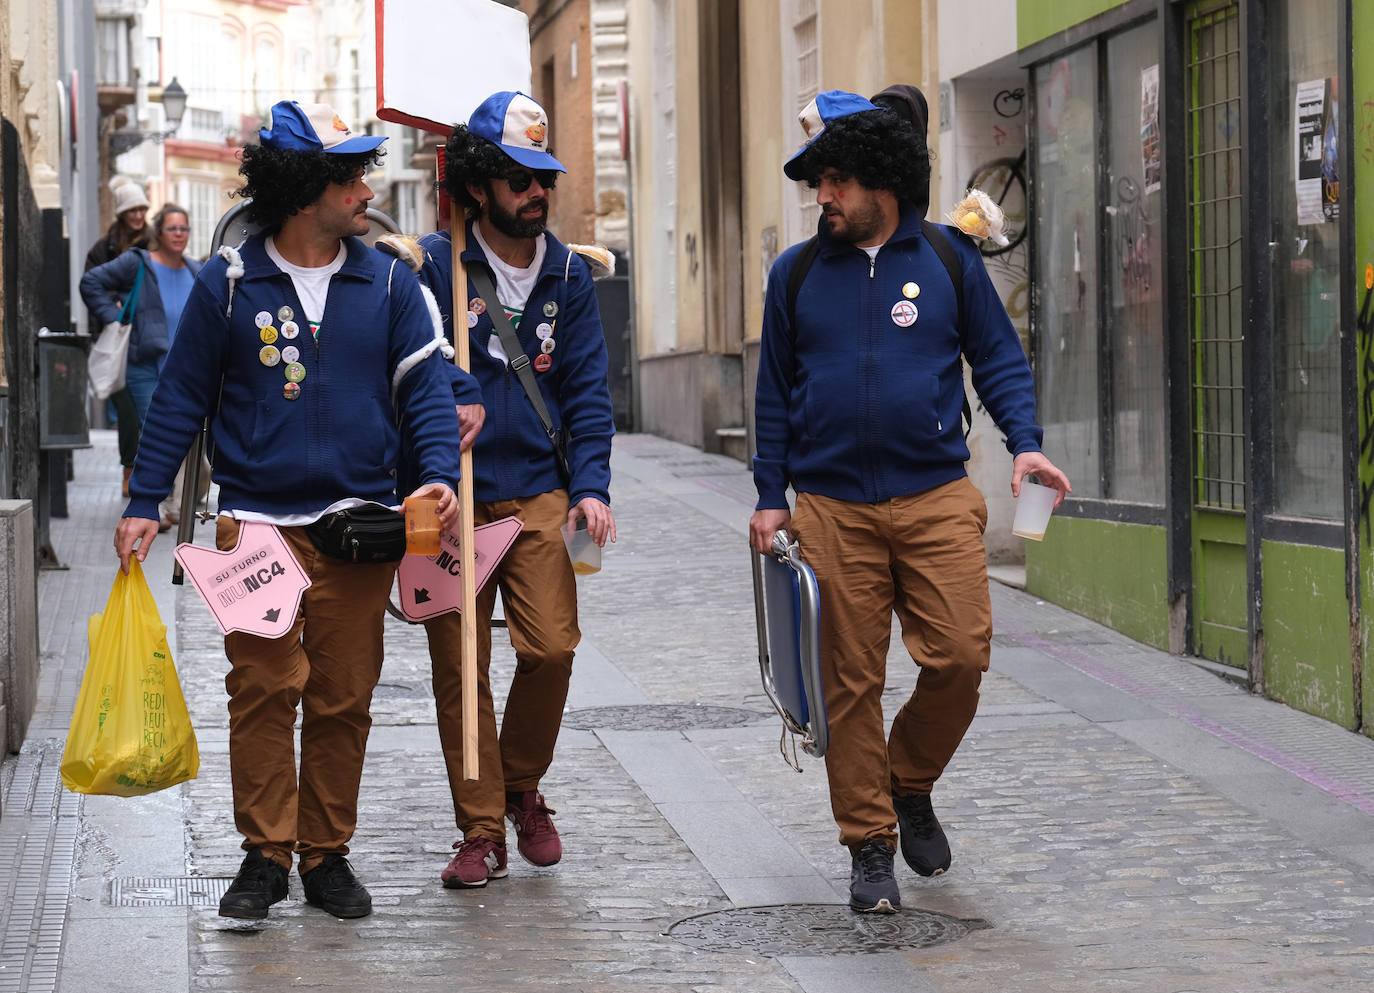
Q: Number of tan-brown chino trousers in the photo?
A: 3